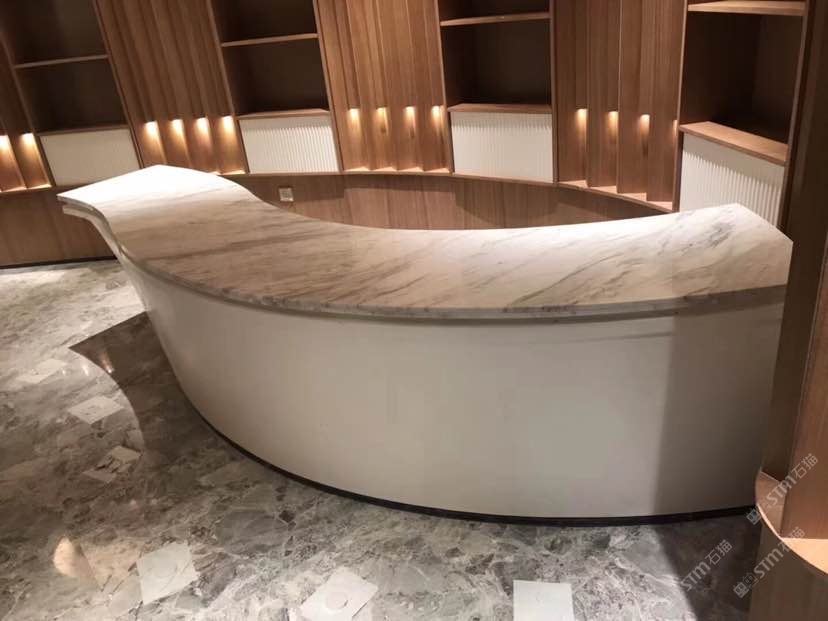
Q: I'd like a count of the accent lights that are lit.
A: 14